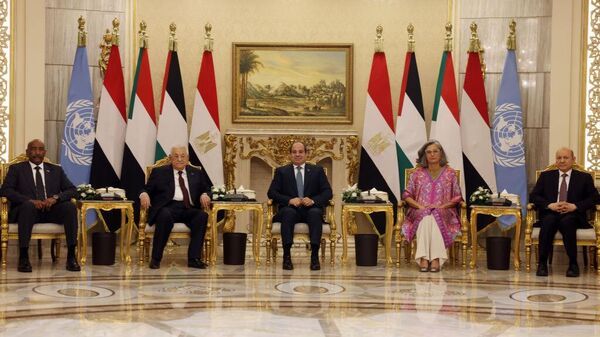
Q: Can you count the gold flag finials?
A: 10